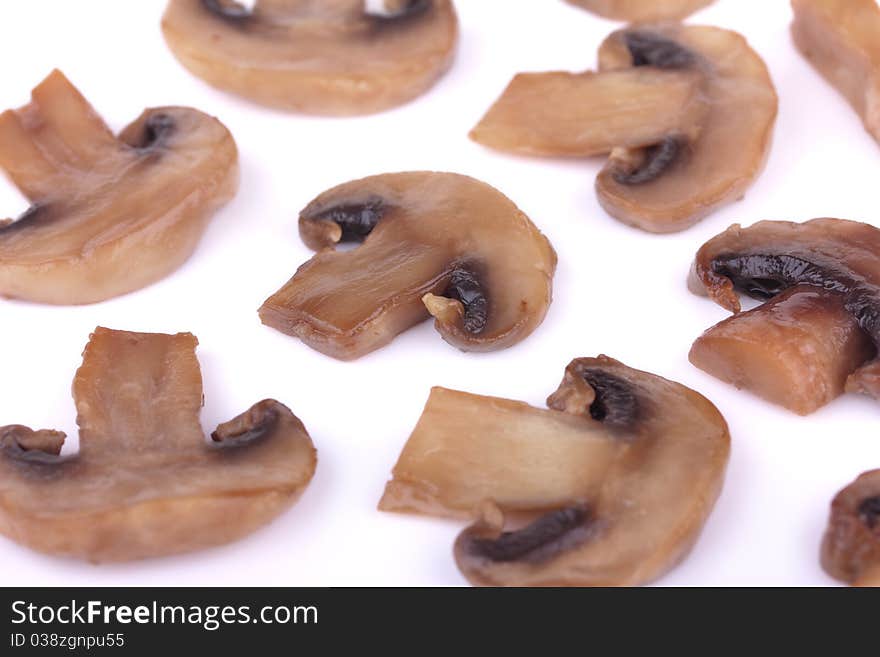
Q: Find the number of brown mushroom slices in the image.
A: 10